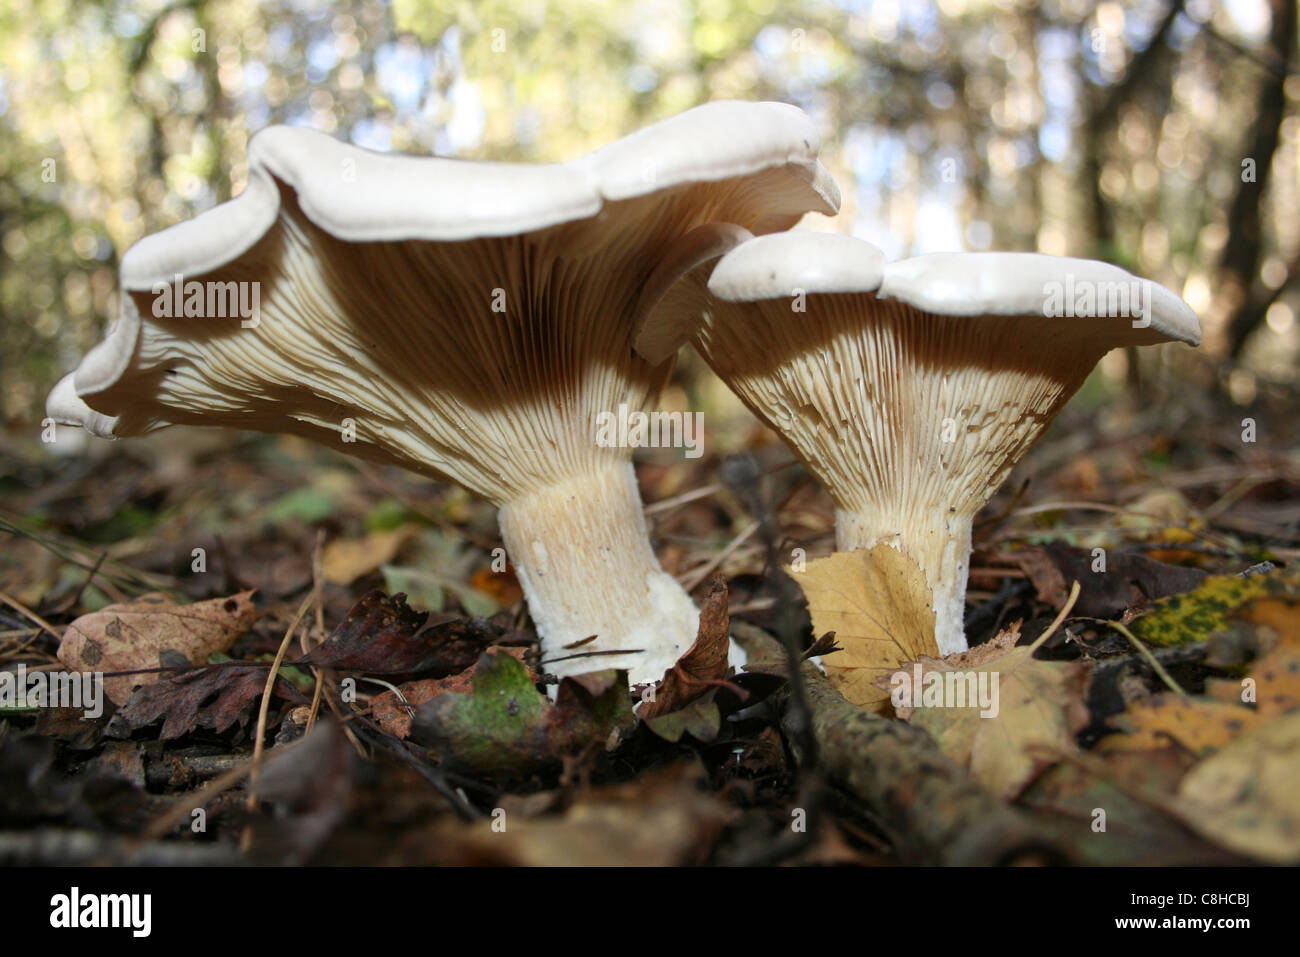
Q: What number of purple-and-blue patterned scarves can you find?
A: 0